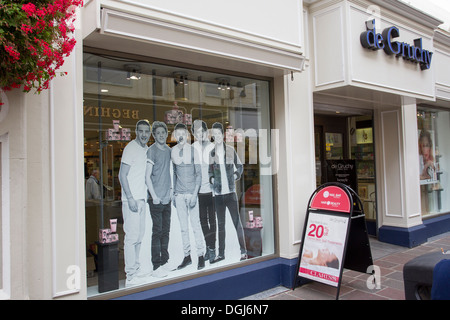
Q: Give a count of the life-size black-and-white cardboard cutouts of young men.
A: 5